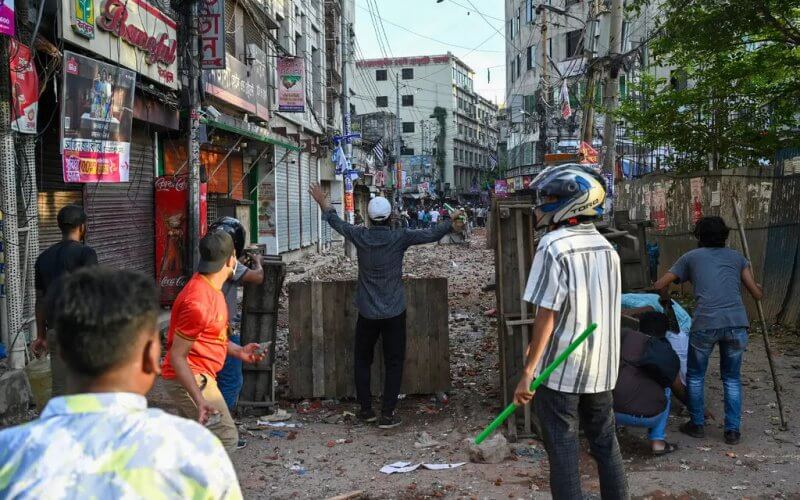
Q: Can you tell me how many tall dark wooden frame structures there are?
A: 2